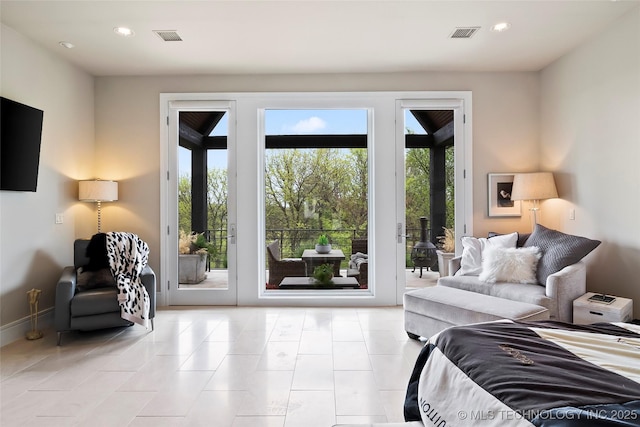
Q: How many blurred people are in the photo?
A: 0